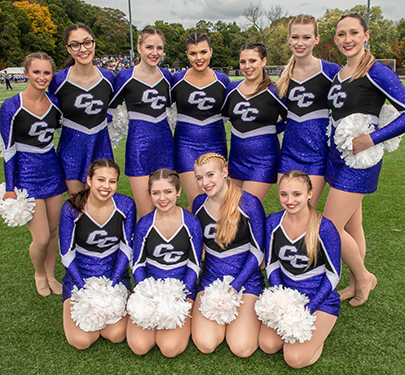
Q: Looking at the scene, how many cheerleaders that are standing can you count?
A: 7